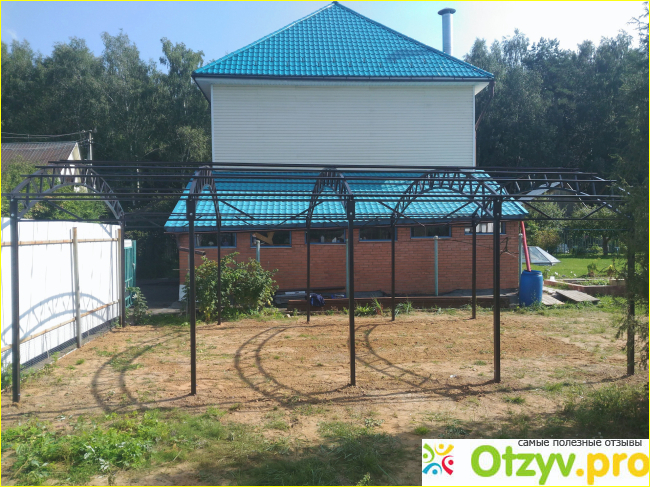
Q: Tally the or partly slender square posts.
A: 10